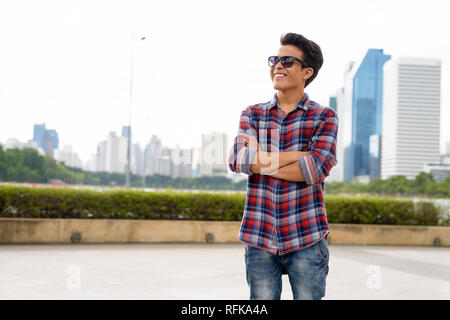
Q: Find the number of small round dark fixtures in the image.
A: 3